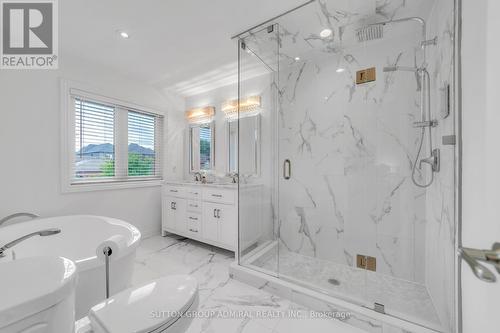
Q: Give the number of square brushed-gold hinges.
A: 2